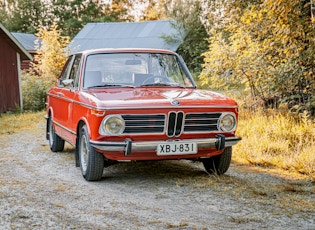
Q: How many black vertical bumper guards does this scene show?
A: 2